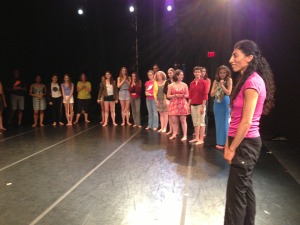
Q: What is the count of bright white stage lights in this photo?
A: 3